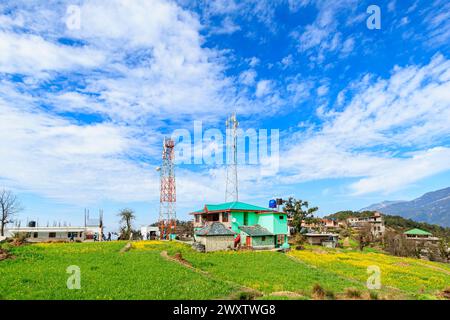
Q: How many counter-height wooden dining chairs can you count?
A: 0